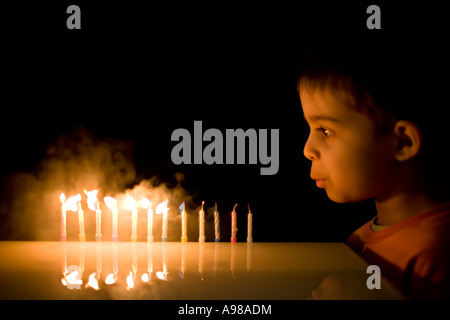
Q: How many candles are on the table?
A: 12